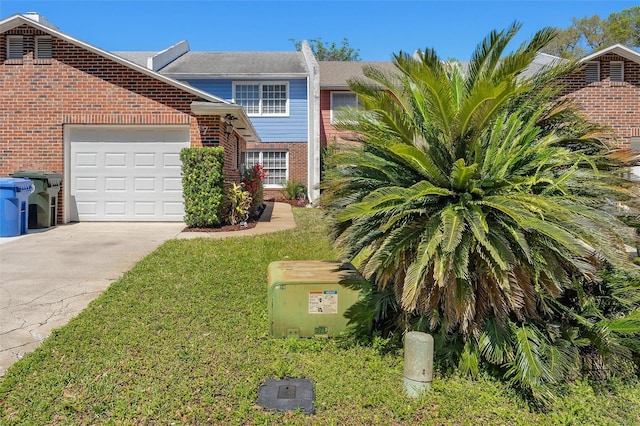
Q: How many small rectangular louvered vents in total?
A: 4